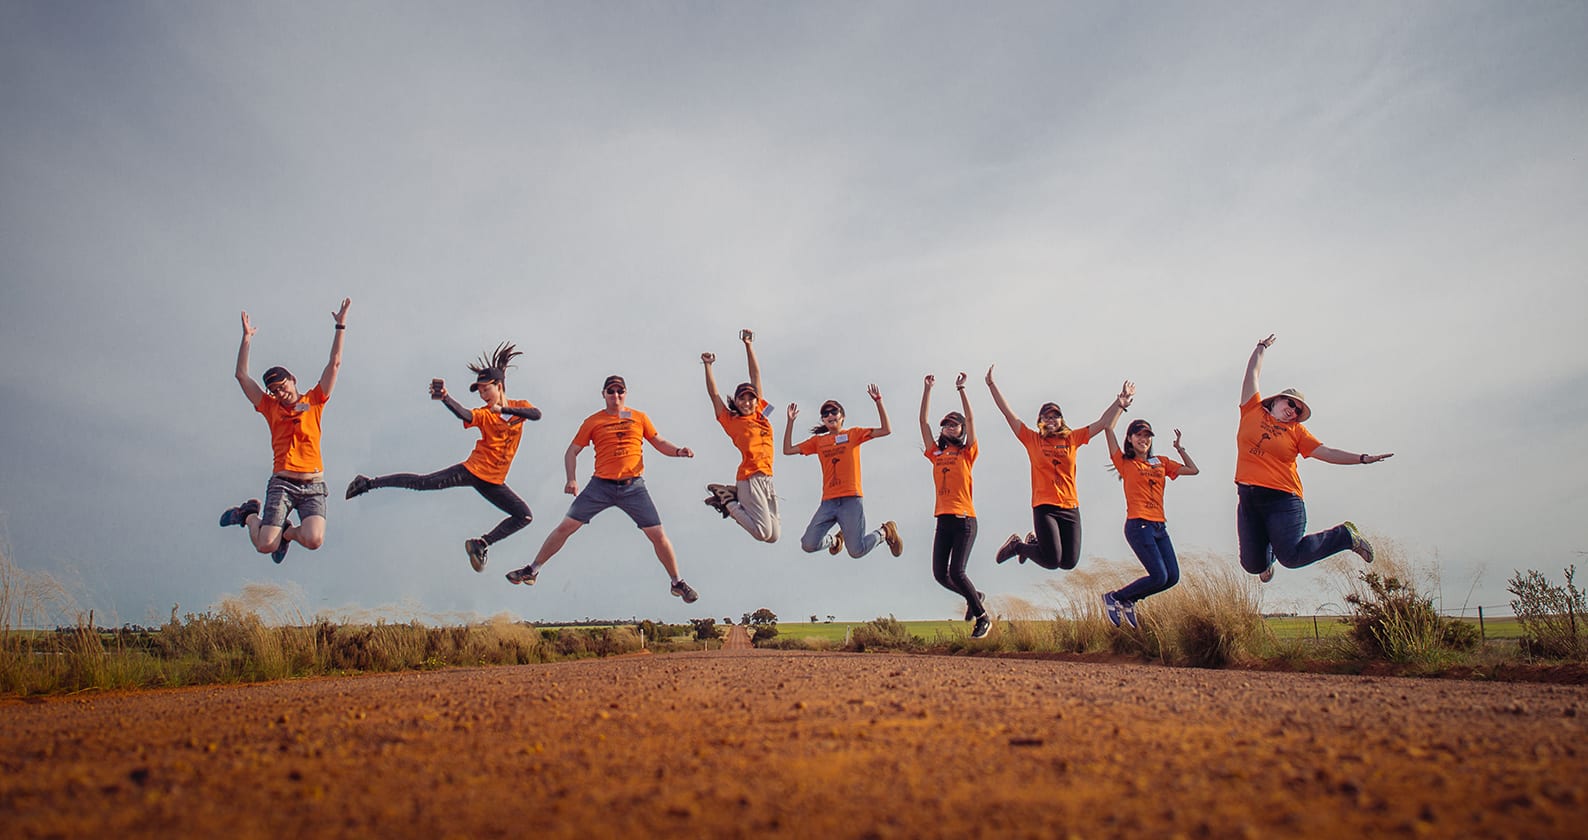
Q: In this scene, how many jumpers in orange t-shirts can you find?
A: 9